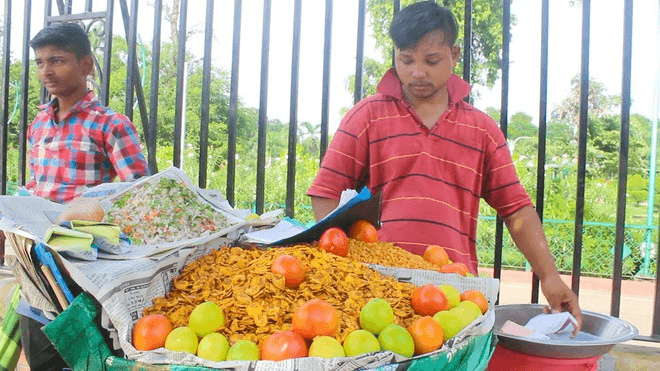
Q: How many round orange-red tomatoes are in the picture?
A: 11